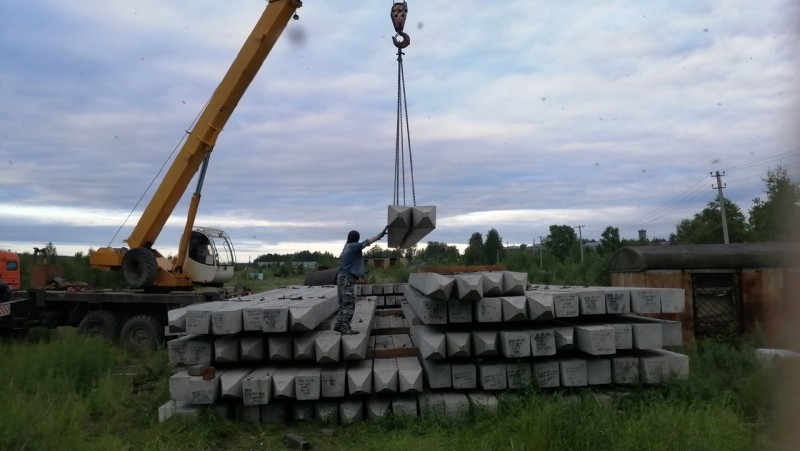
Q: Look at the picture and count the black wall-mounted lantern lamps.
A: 0